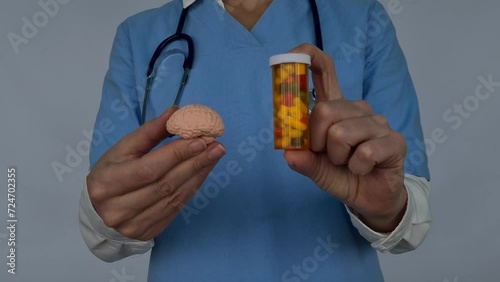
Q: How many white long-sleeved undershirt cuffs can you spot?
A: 2